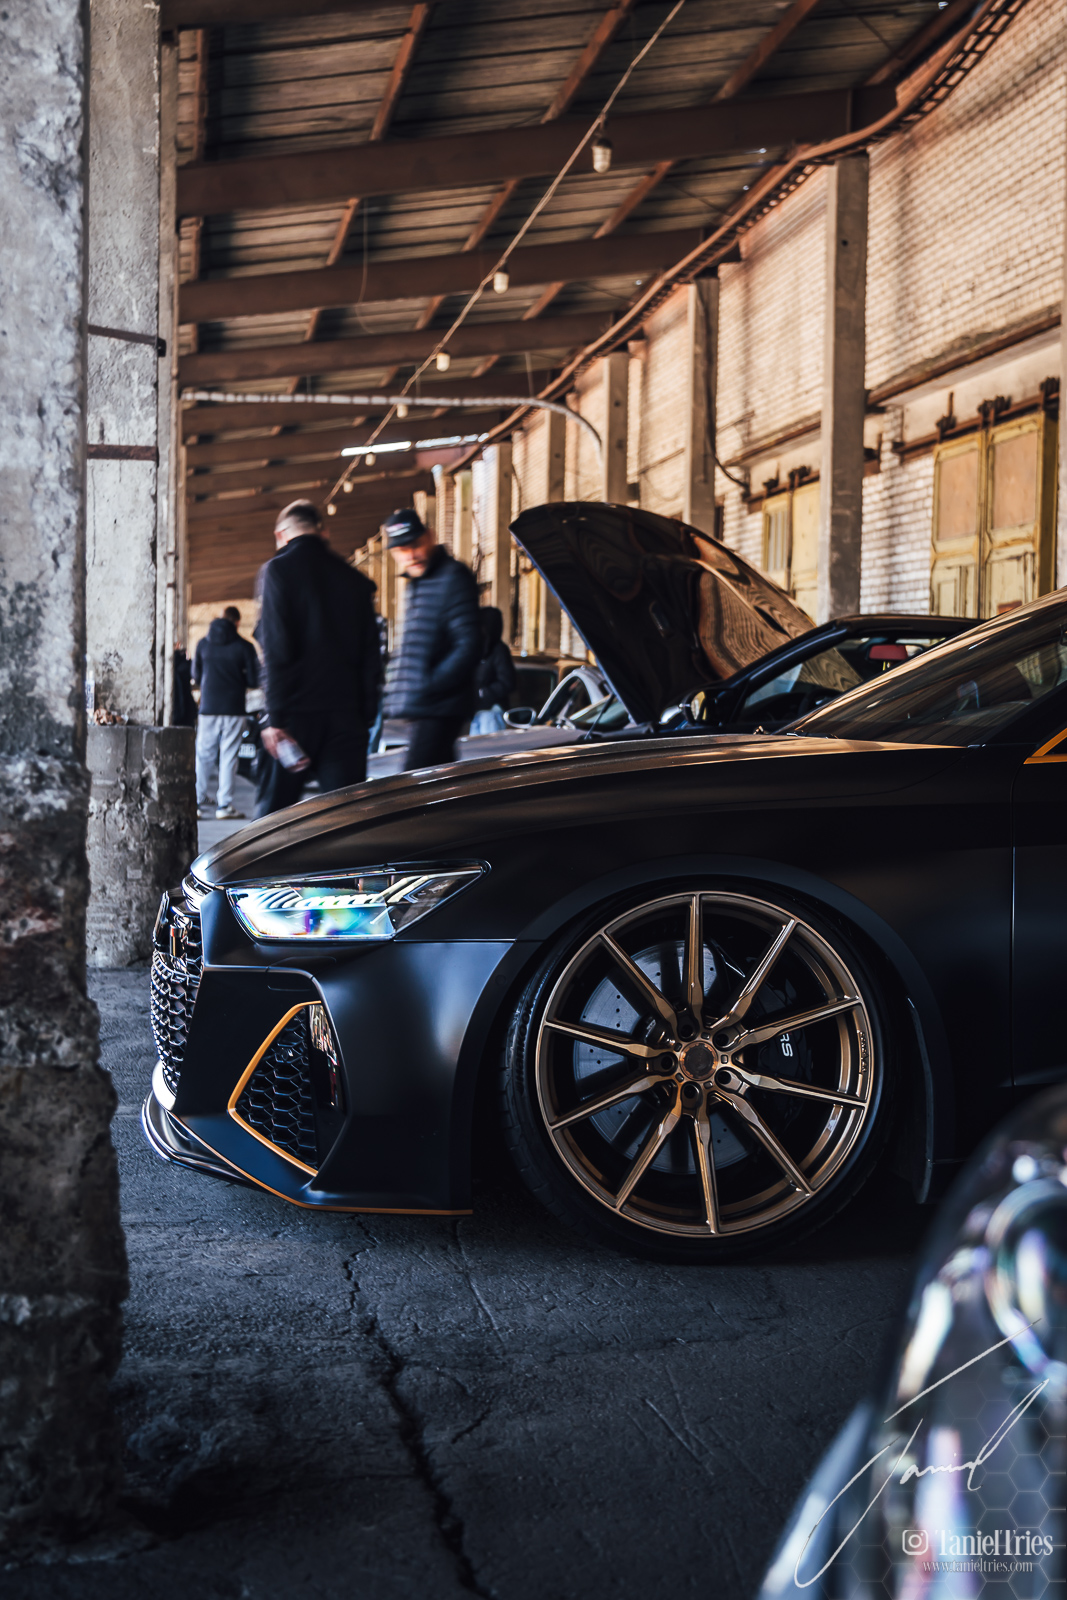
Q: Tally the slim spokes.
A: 10